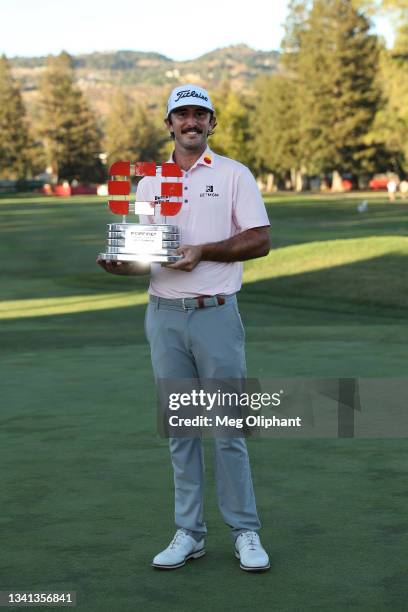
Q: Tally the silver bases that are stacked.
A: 5